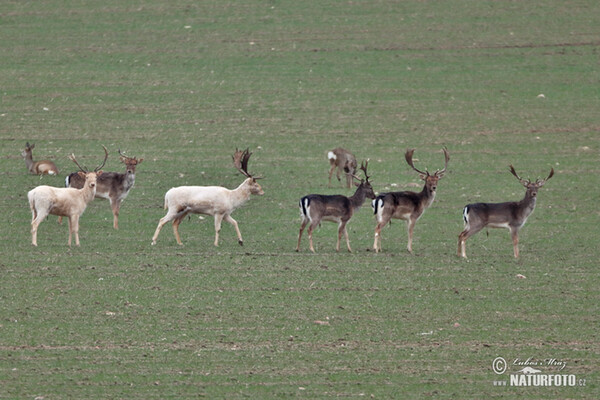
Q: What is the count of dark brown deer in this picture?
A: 4